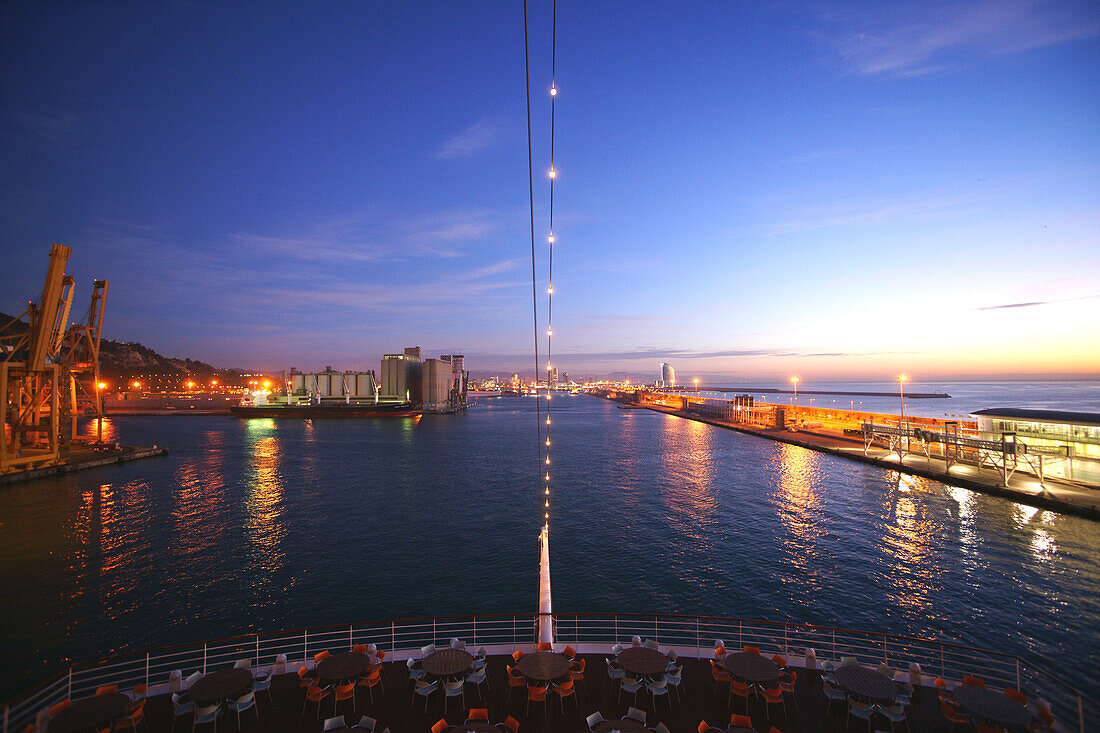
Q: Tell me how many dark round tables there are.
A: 13